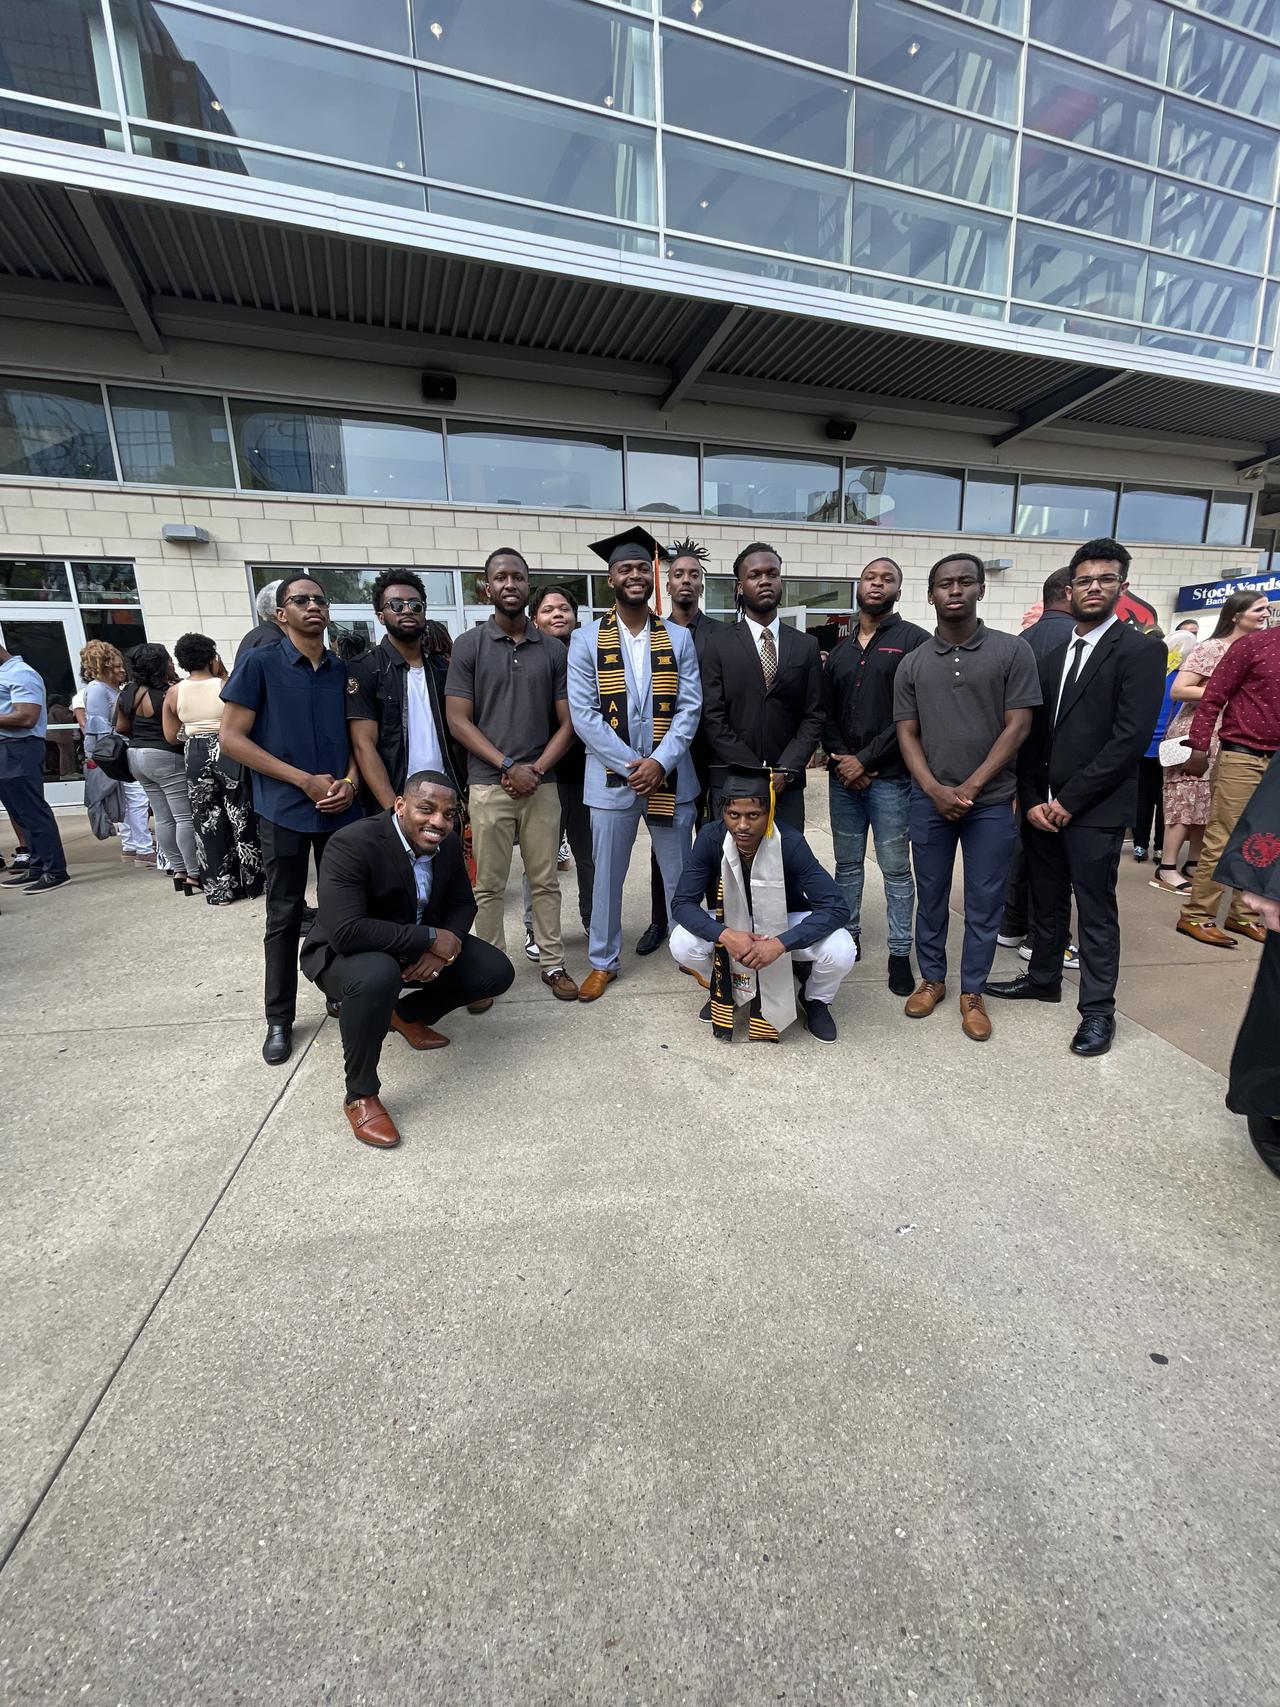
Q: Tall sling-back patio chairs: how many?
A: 0